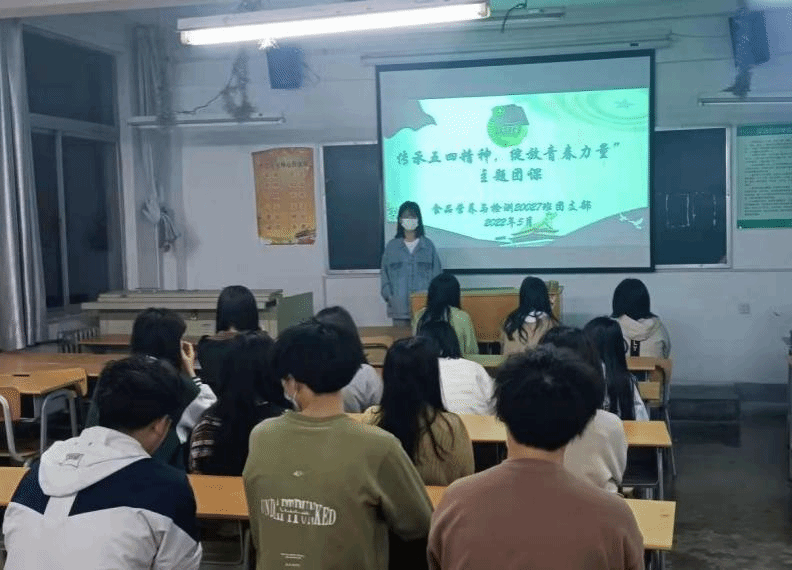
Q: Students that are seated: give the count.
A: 14